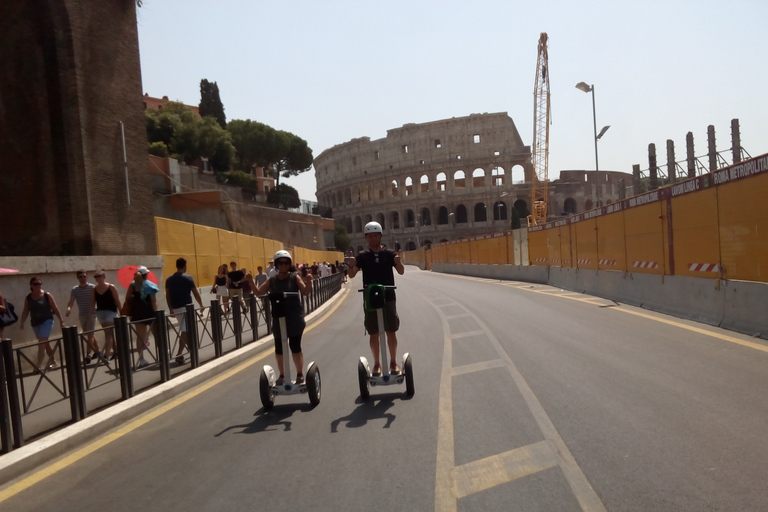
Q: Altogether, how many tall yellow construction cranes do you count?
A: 1